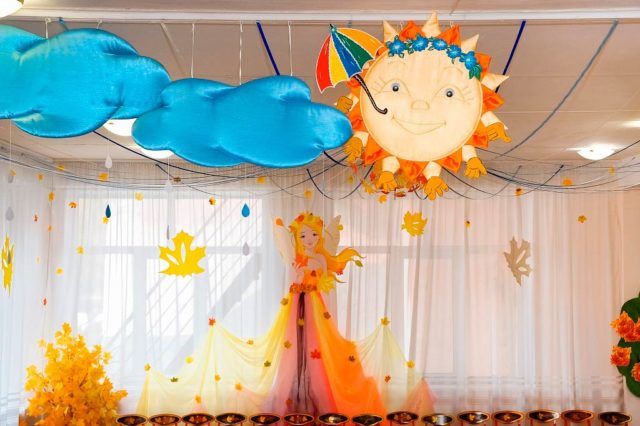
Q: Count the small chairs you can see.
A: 15